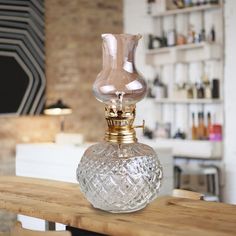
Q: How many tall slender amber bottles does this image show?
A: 4